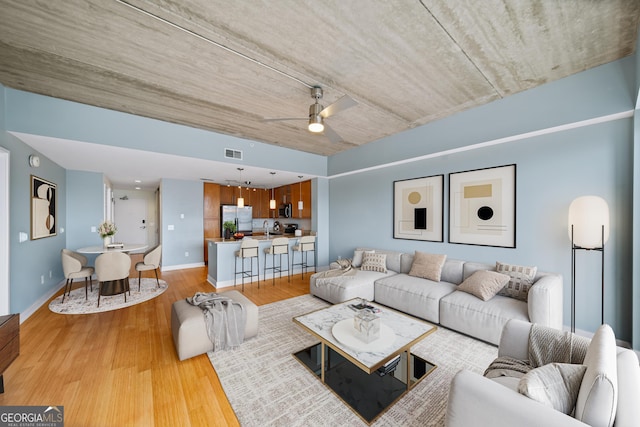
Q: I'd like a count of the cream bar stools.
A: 3